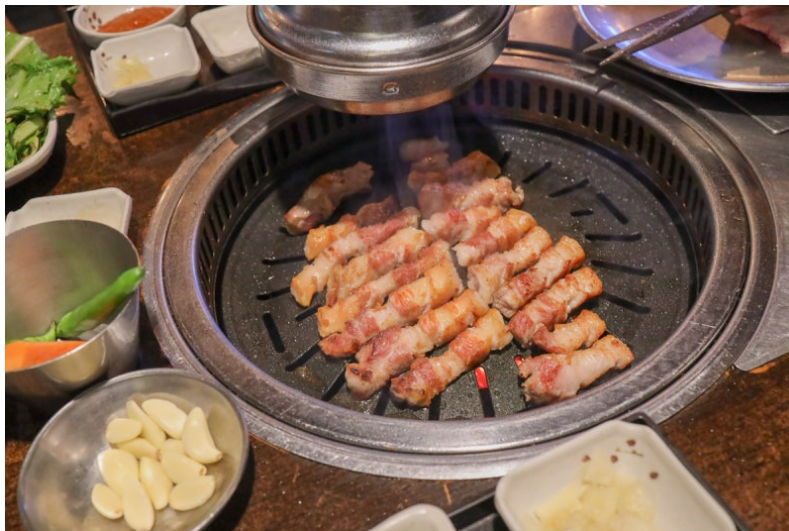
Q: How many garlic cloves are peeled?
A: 12